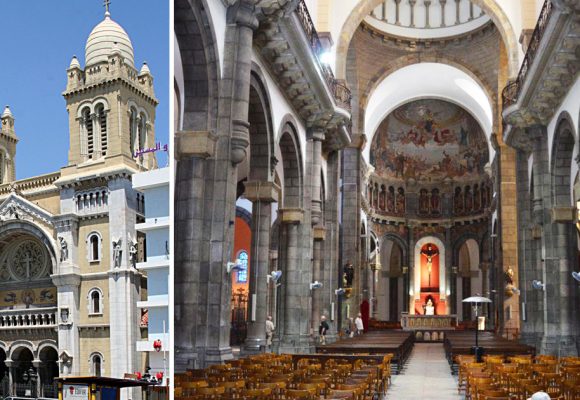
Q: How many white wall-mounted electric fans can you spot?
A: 7